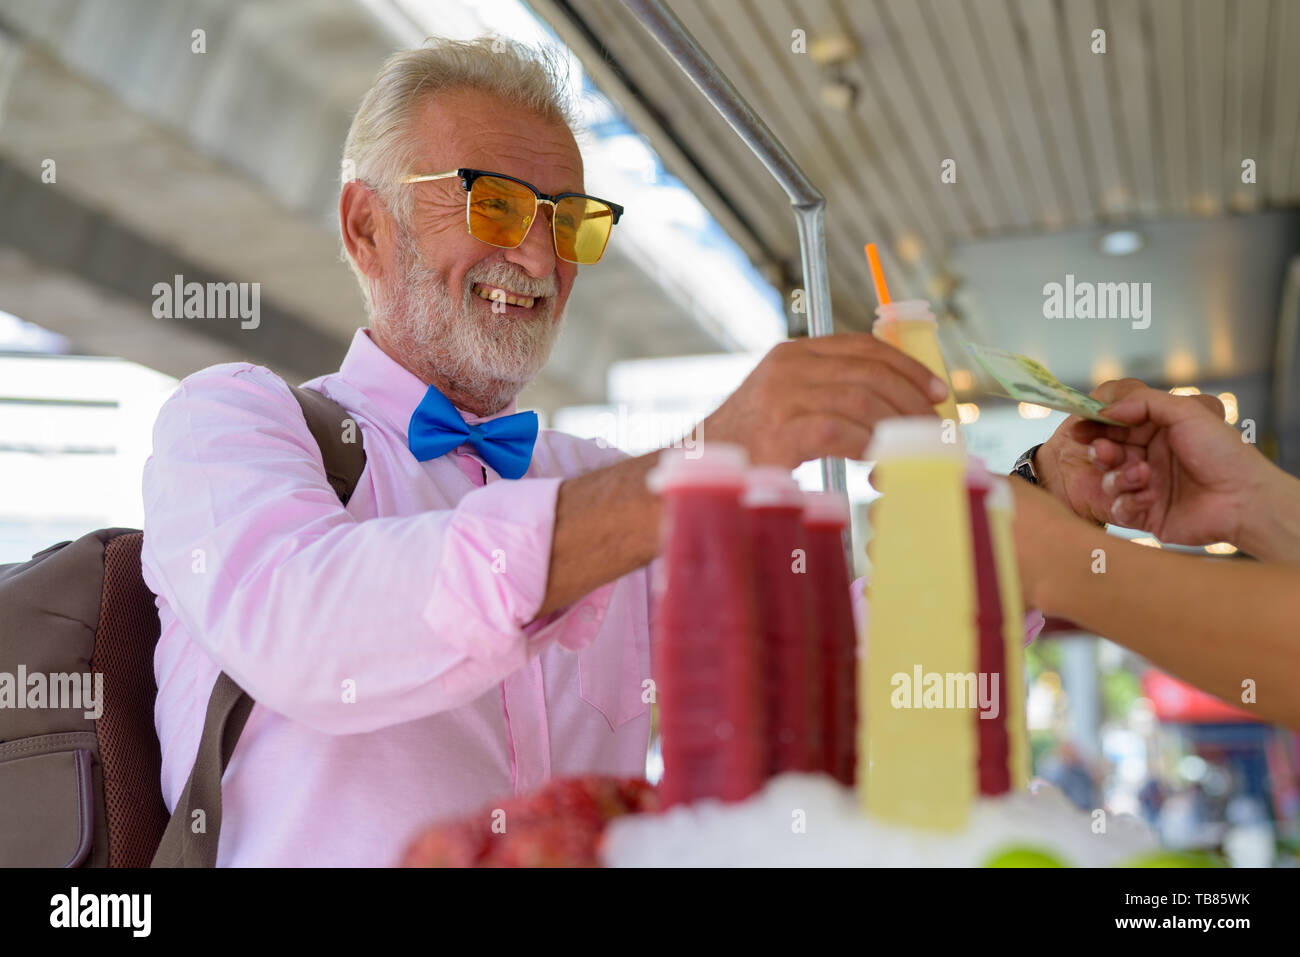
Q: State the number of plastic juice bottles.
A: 7